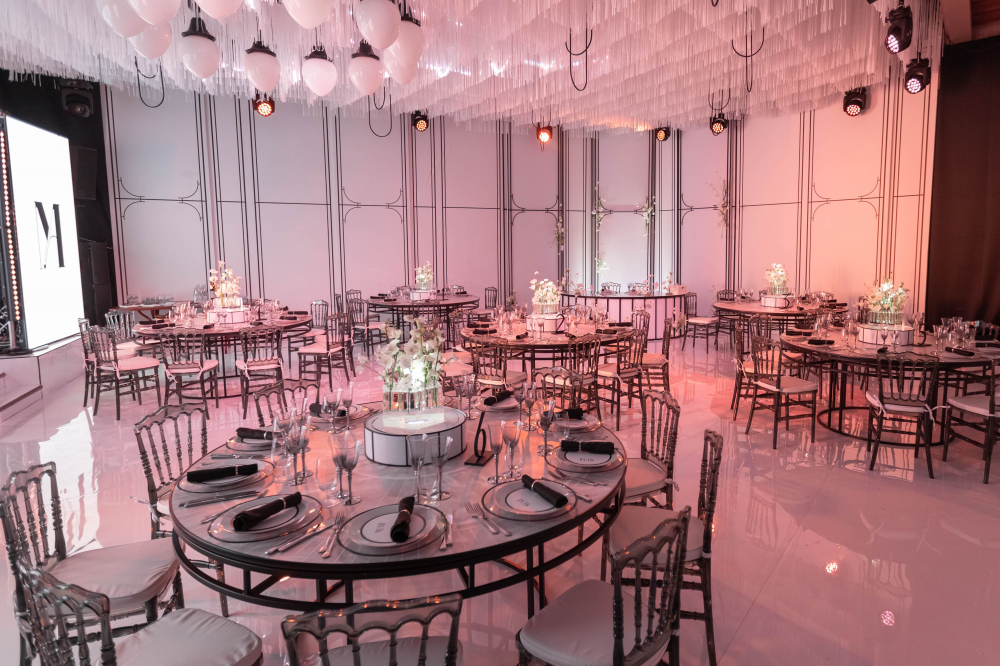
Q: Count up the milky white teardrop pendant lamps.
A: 12